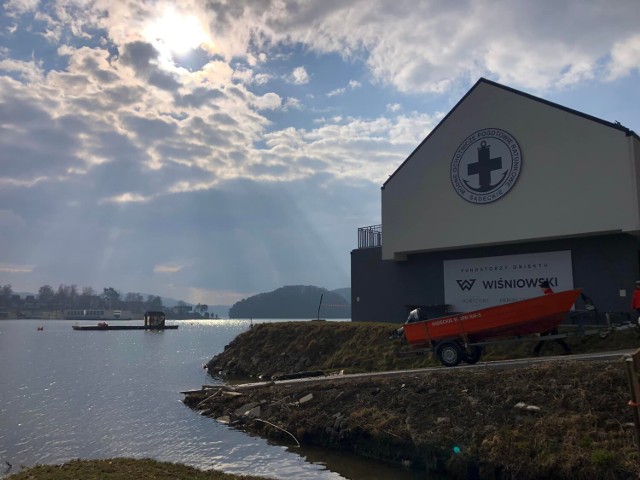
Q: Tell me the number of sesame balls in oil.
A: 0